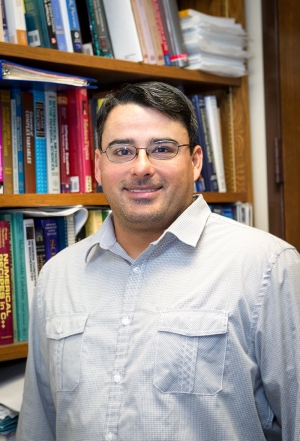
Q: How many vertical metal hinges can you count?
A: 1